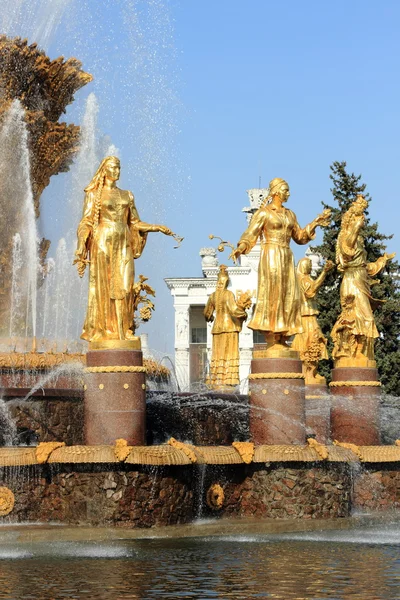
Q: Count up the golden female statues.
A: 5